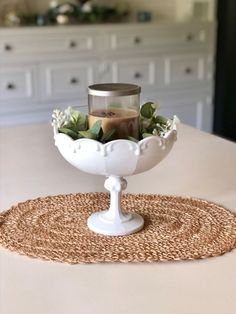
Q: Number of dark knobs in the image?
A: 8